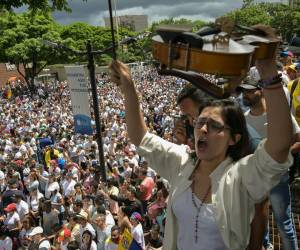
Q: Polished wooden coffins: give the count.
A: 0